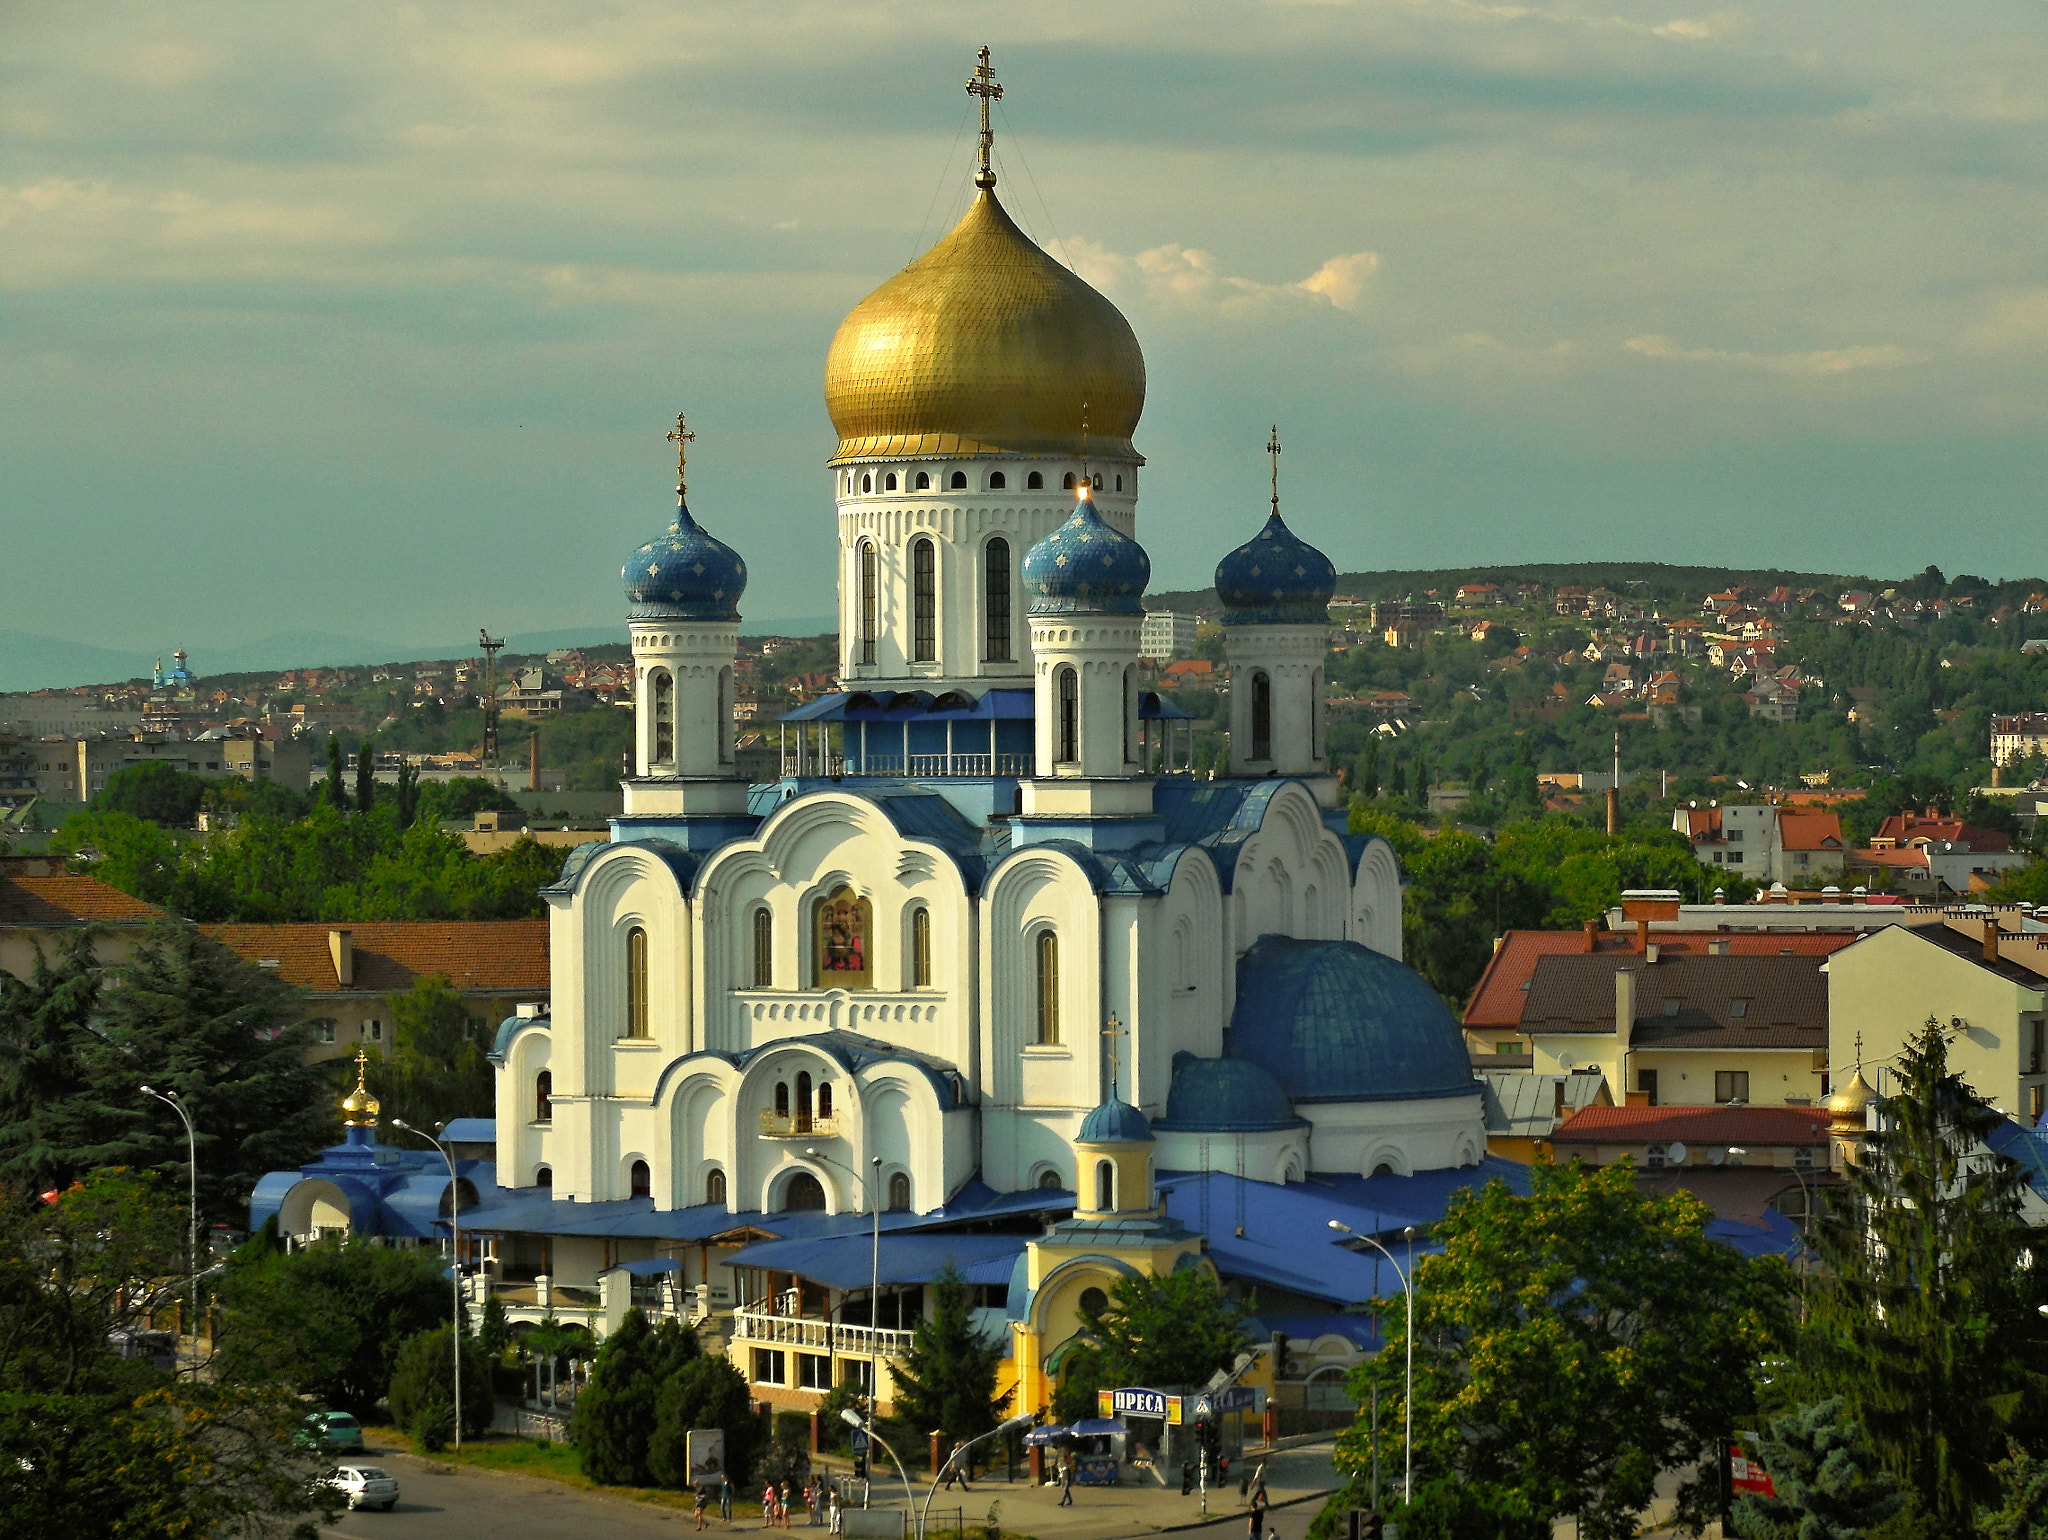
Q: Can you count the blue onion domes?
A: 3